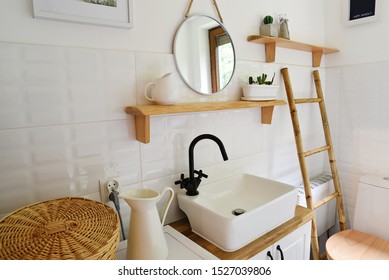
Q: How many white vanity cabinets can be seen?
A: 1